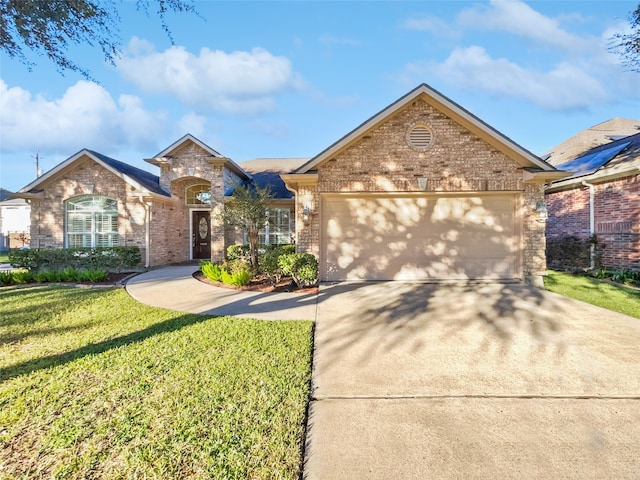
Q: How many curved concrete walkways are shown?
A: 1